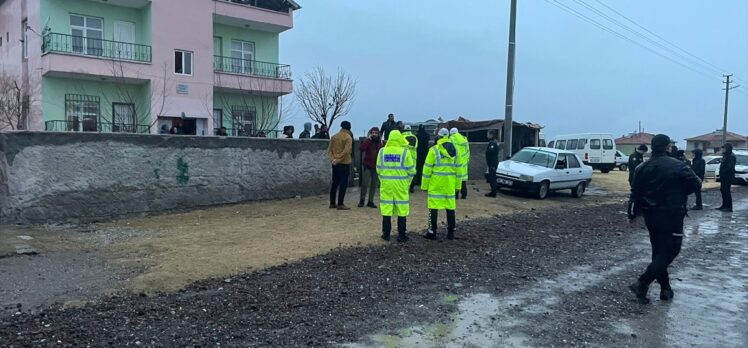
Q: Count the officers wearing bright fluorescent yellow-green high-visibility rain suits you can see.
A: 4